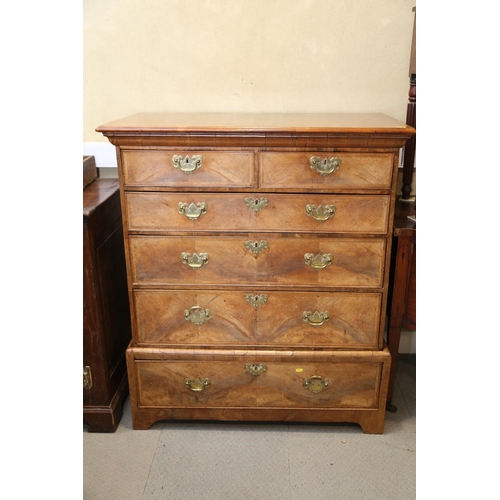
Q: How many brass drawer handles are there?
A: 10